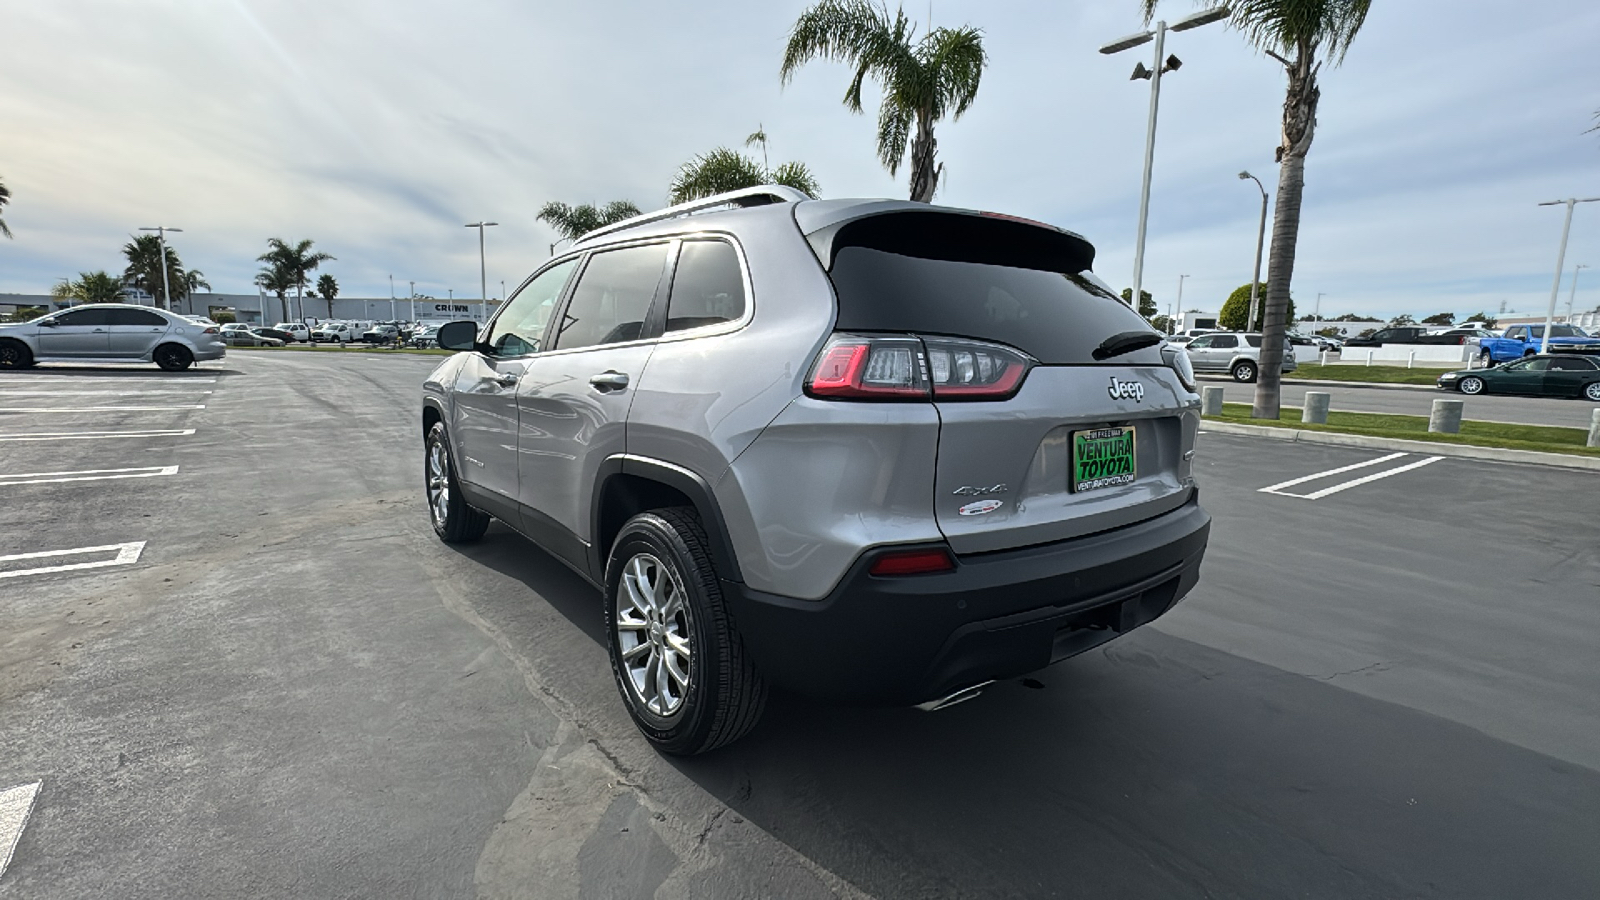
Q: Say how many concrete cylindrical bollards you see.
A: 4